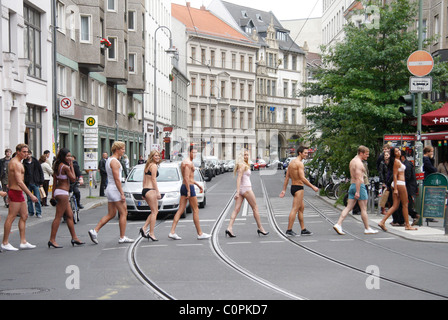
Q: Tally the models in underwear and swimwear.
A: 9